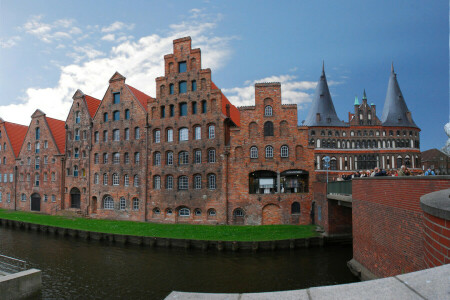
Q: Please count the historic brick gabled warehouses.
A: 6